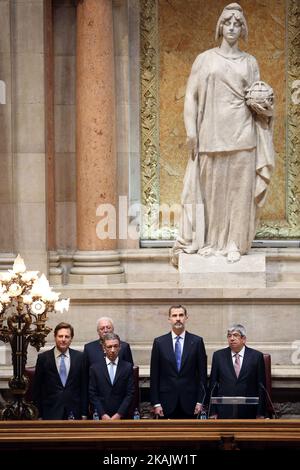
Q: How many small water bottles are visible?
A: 4